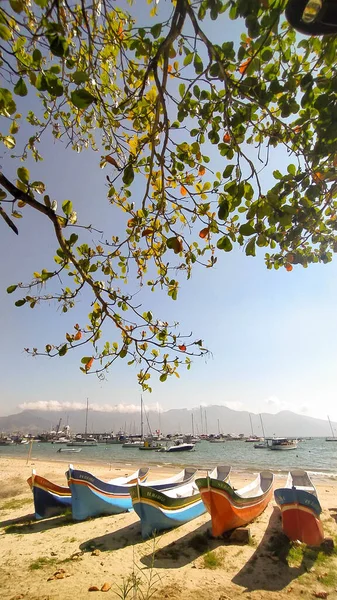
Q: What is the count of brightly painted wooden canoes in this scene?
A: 5